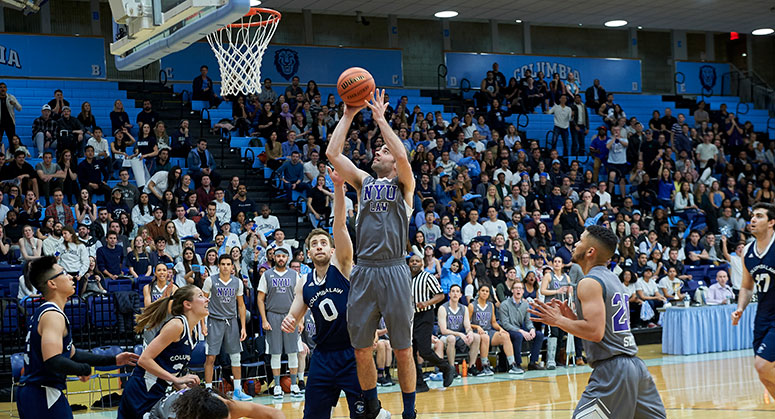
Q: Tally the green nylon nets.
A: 0